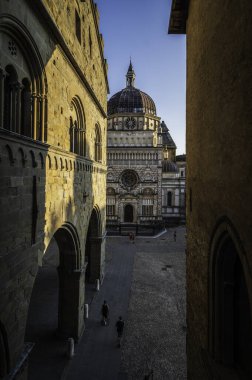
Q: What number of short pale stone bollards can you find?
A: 3